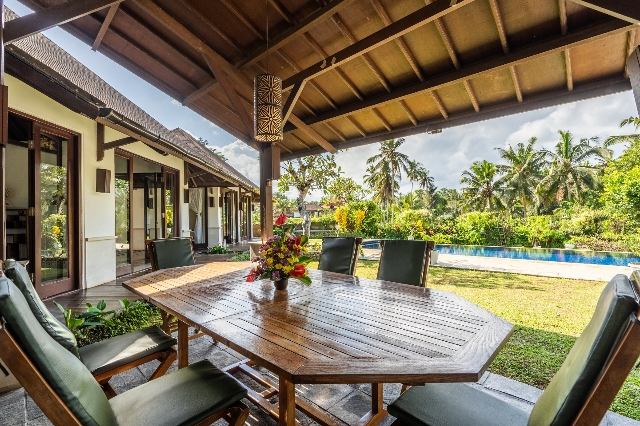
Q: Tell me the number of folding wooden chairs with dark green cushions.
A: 6